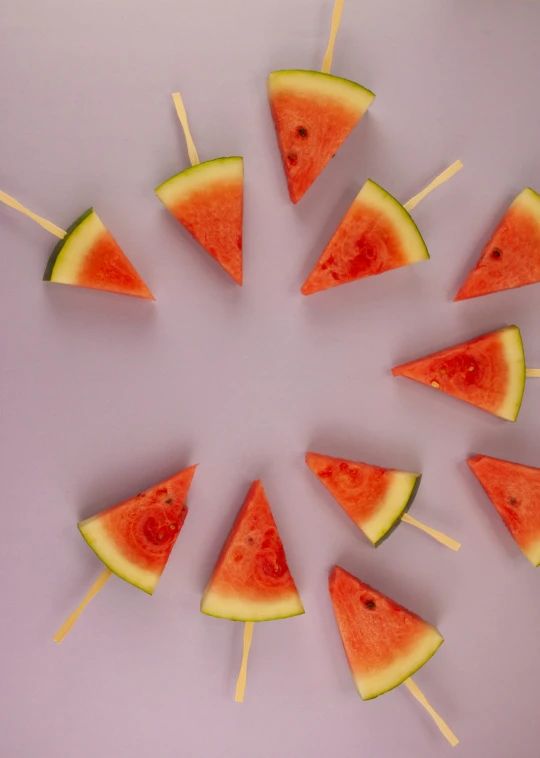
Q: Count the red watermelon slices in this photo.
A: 11